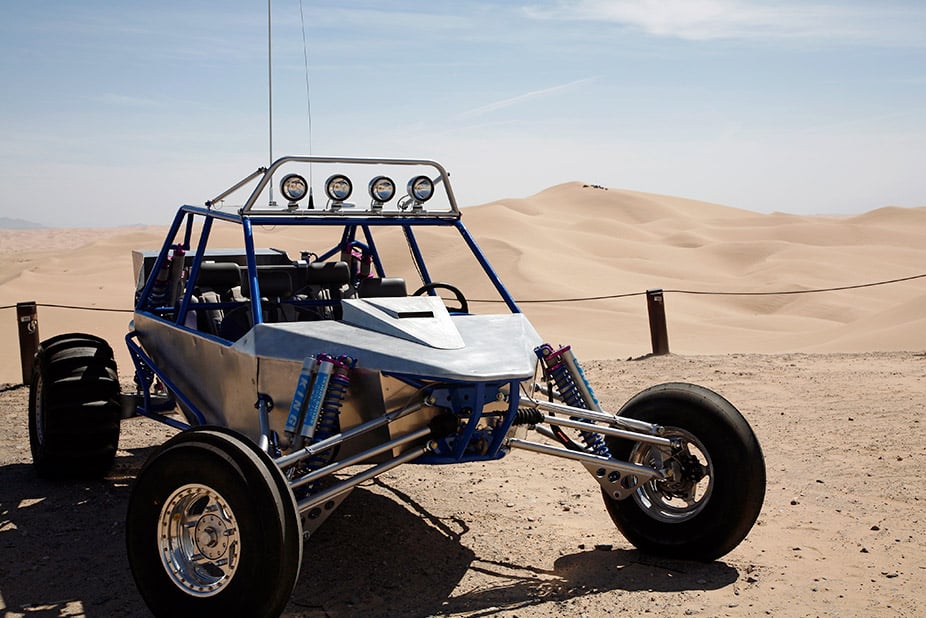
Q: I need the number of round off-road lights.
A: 4